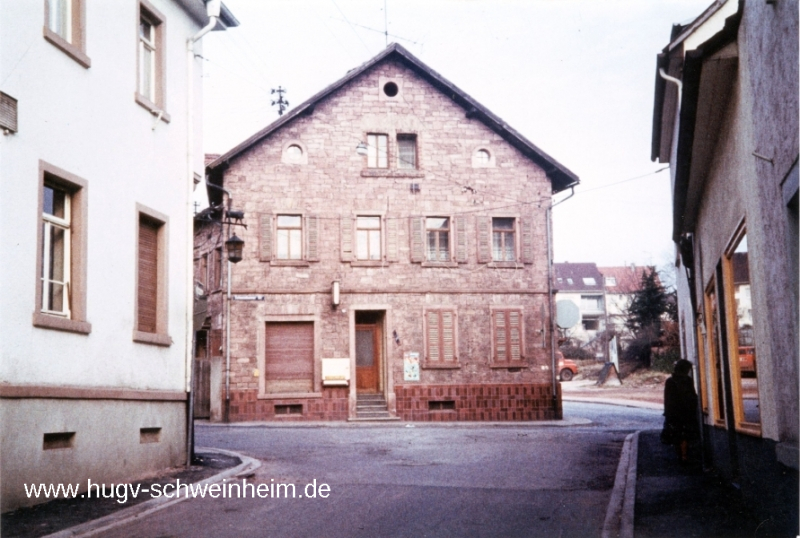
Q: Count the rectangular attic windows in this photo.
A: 2